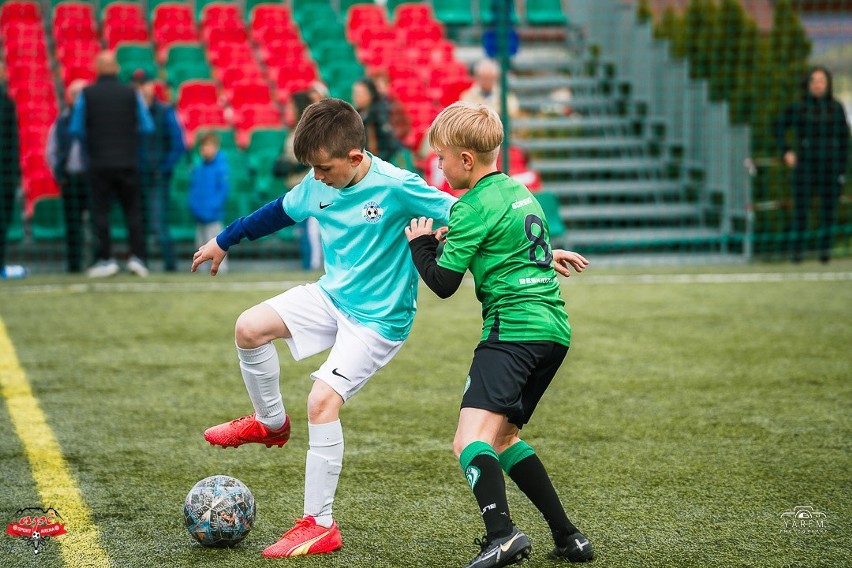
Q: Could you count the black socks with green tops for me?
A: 2